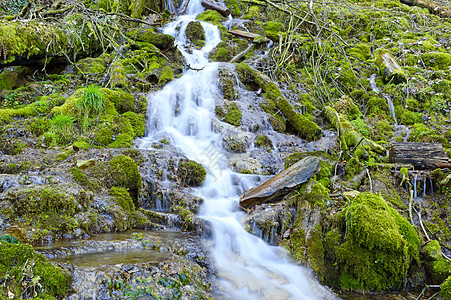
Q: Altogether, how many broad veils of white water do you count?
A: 1